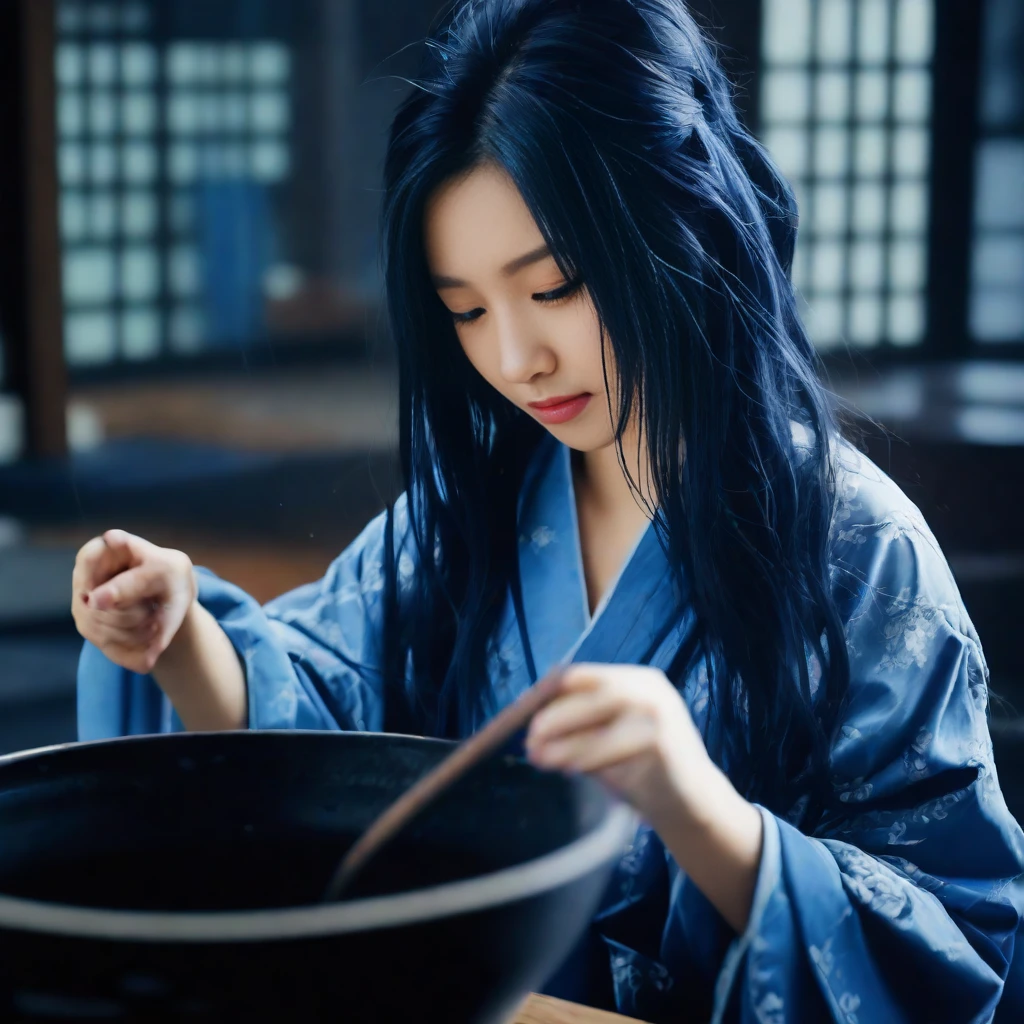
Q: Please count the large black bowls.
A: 1